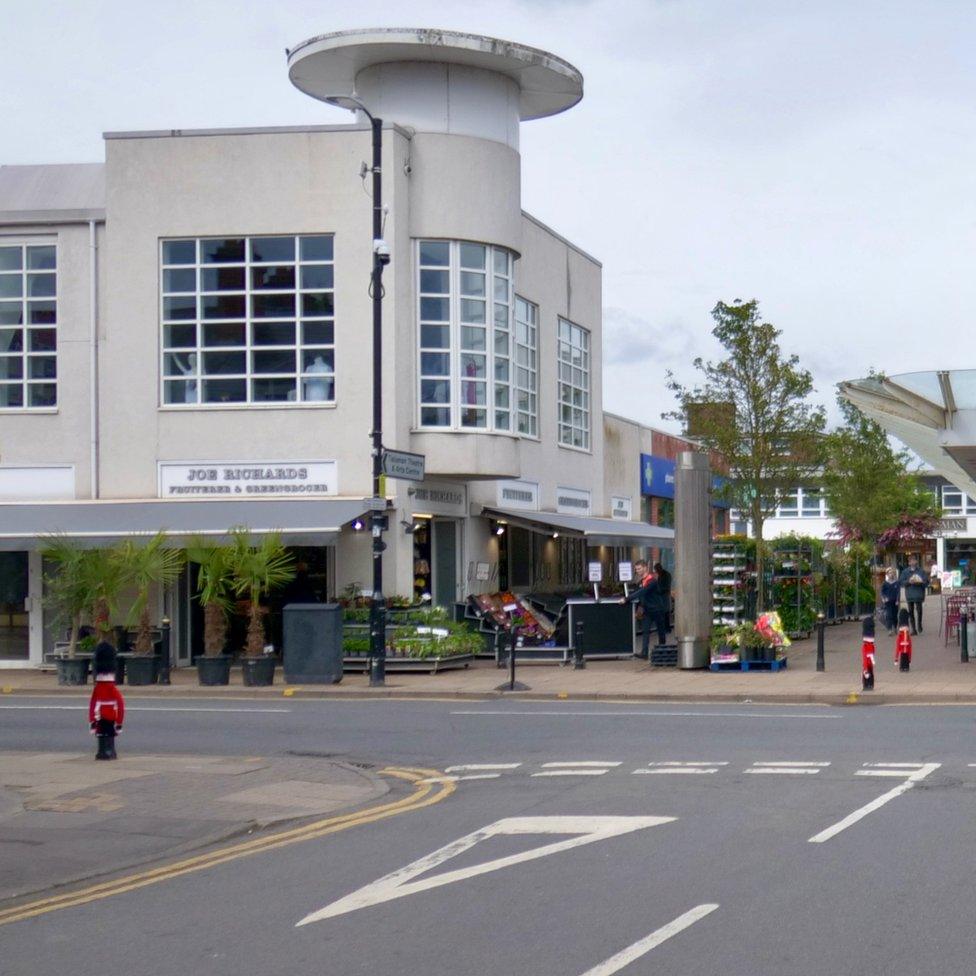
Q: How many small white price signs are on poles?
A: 2